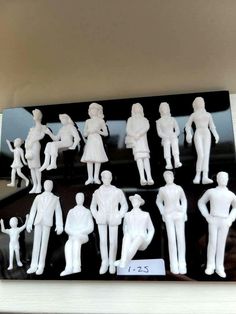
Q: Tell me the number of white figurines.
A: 14